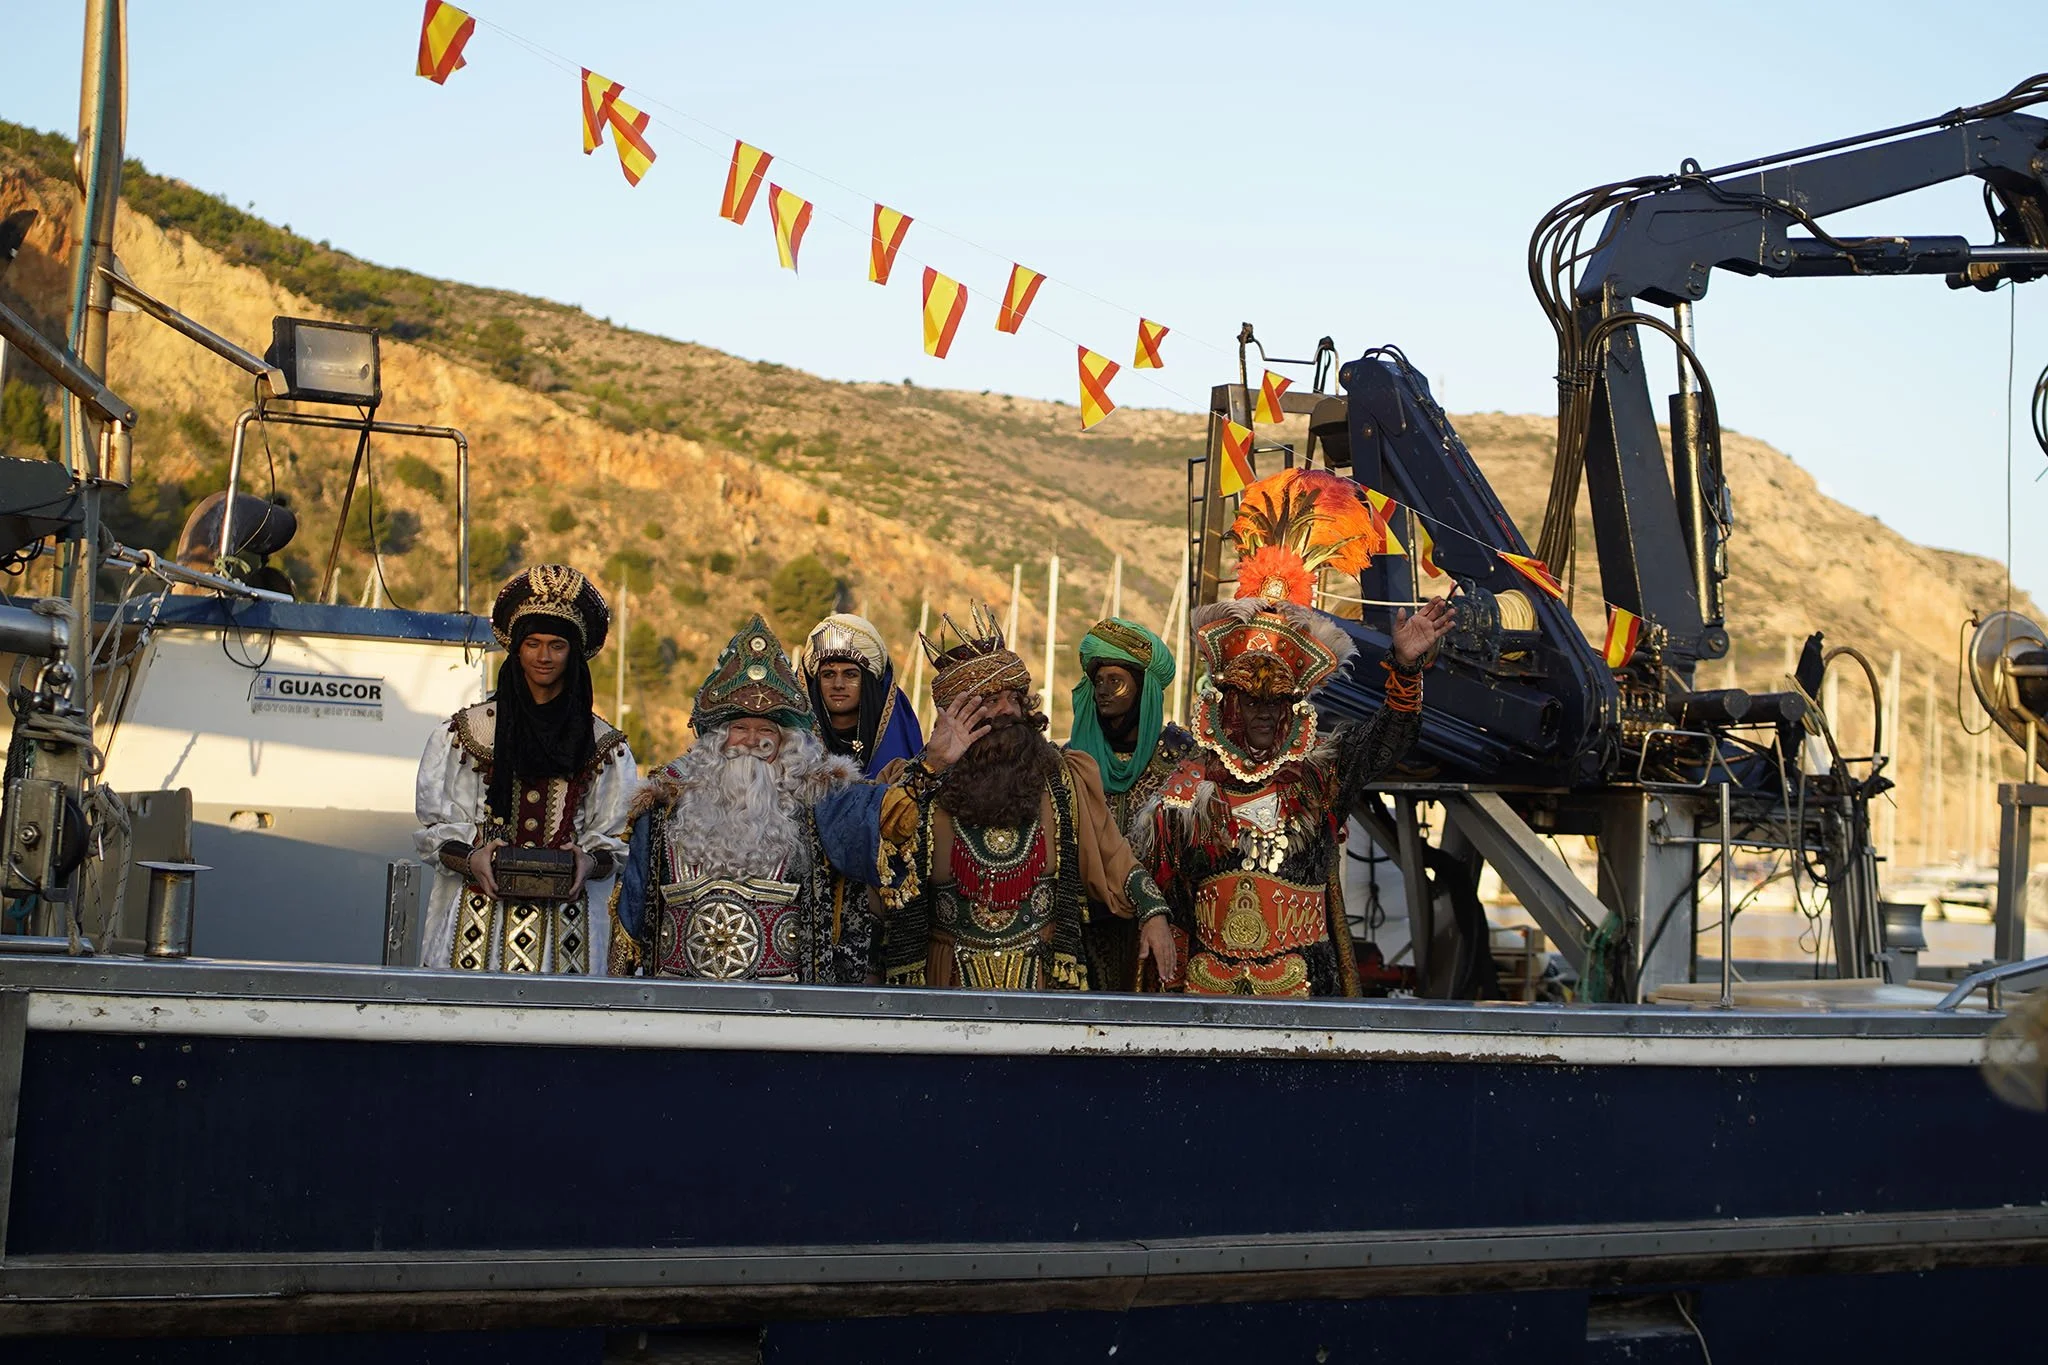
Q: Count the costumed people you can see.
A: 6